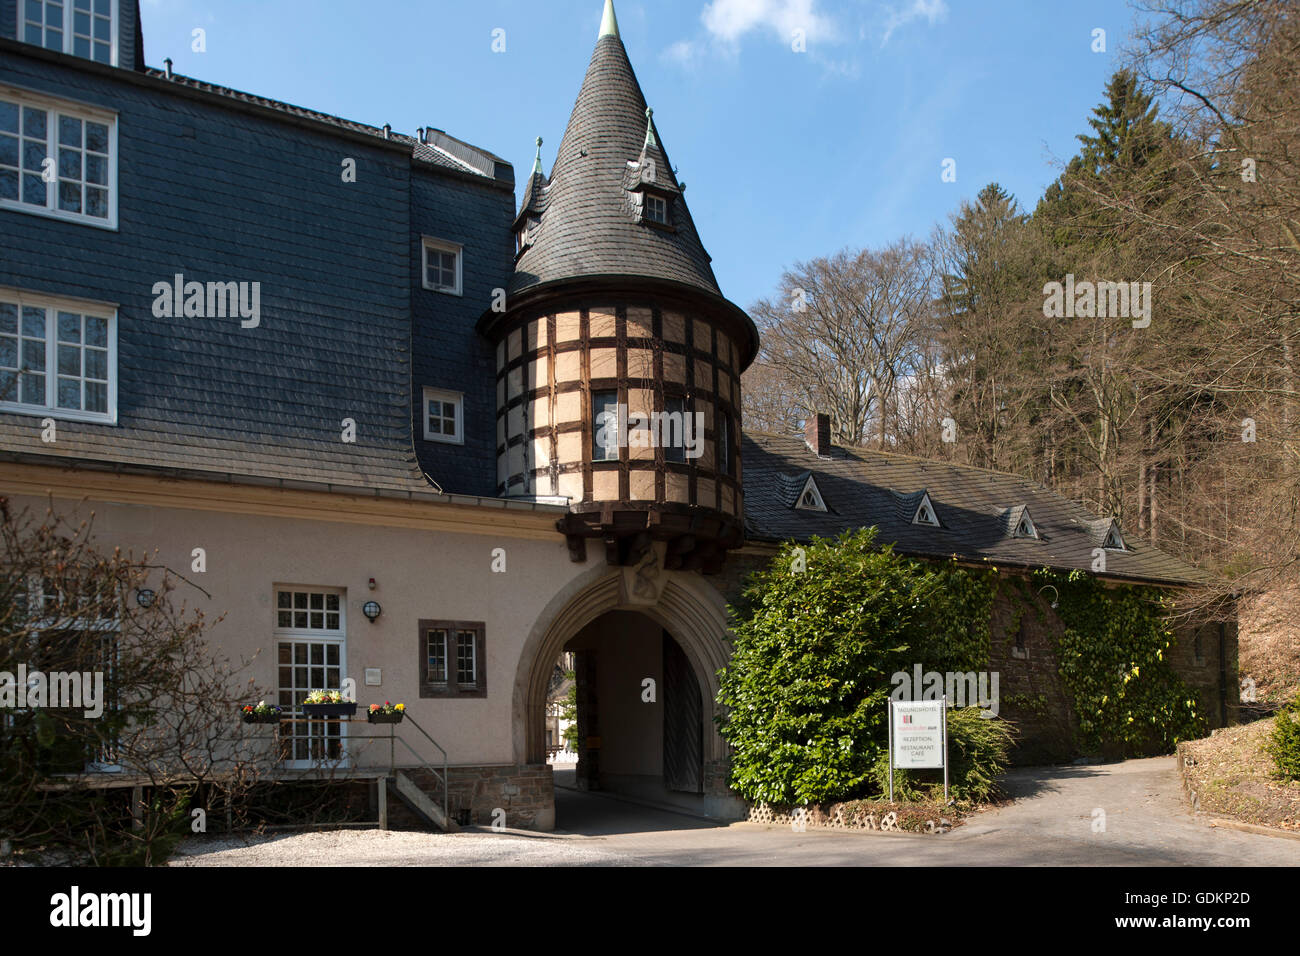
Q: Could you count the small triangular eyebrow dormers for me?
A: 4